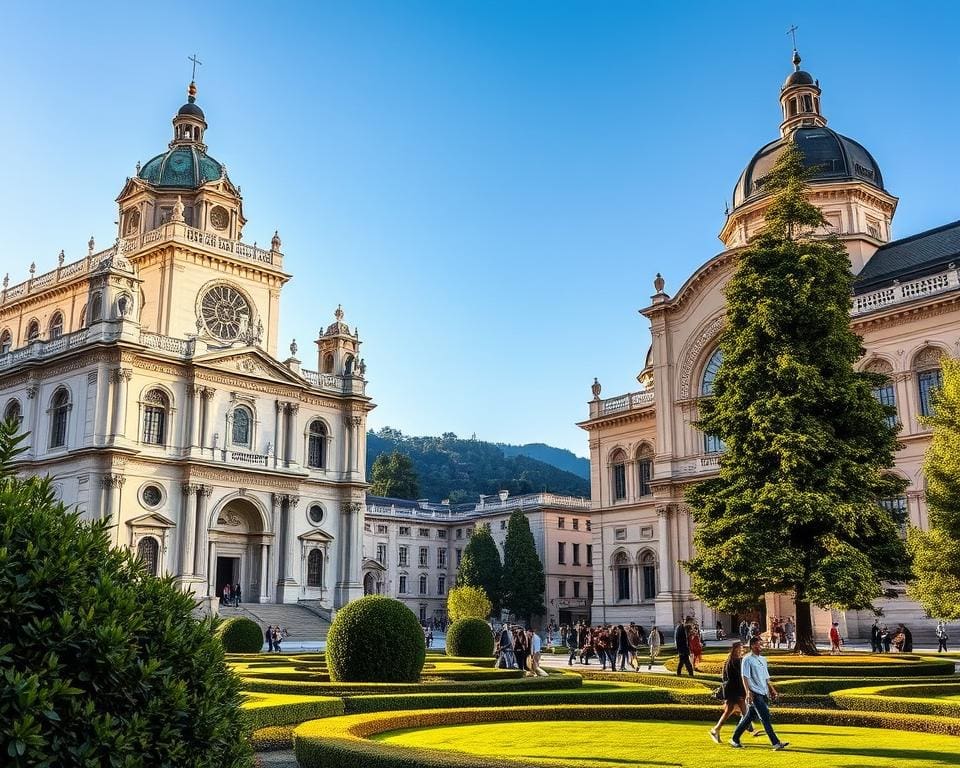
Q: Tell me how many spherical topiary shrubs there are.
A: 3